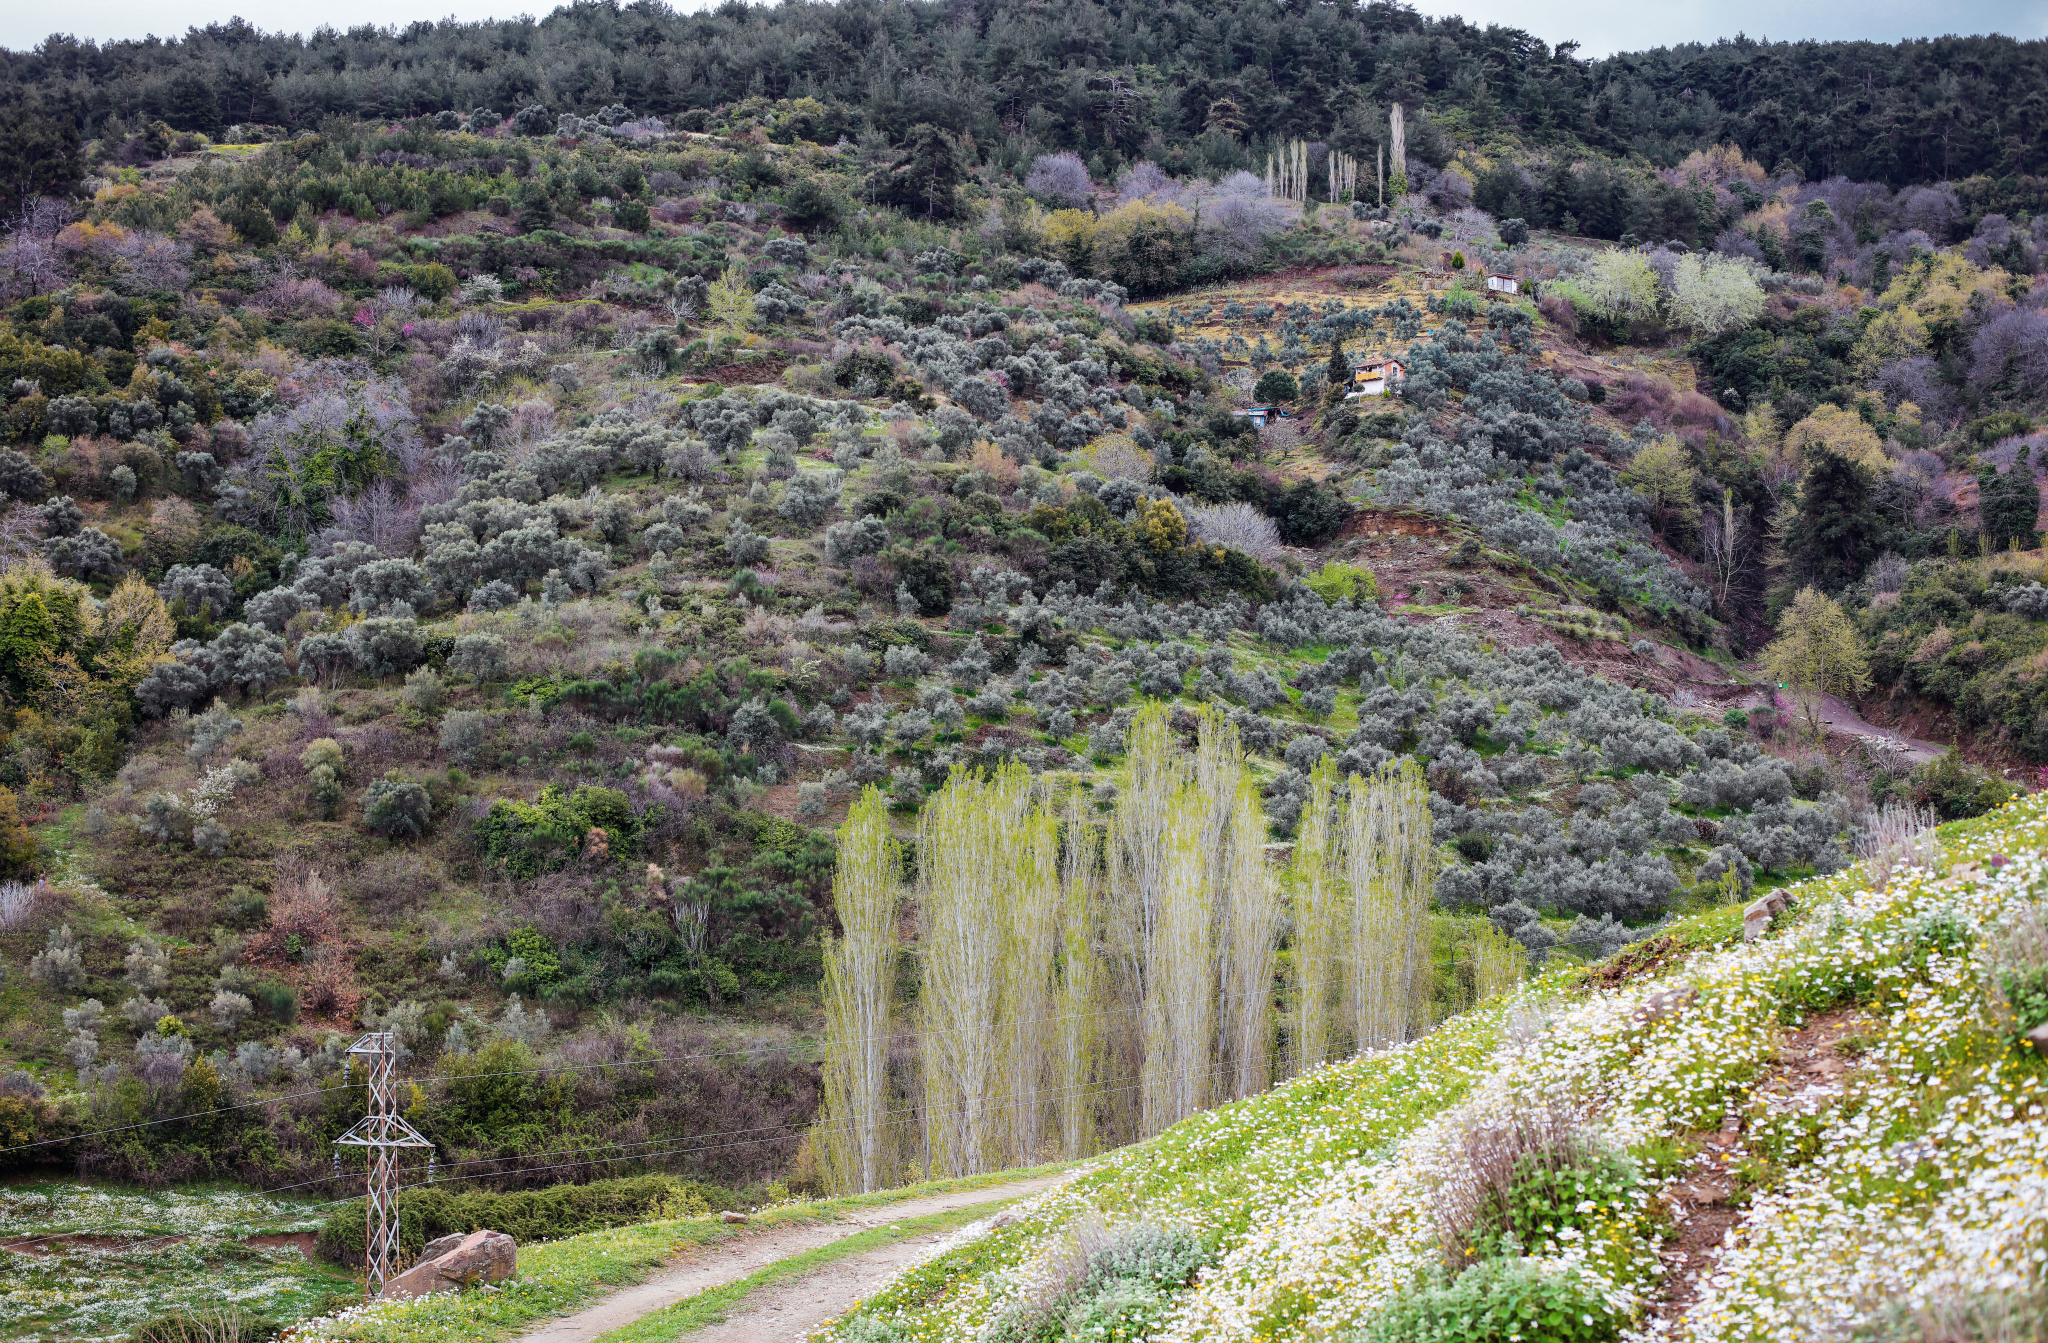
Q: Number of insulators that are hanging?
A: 3